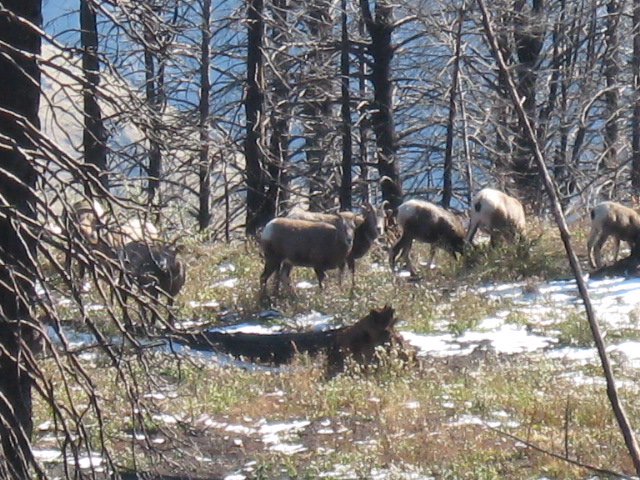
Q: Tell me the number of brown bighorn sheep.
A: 7